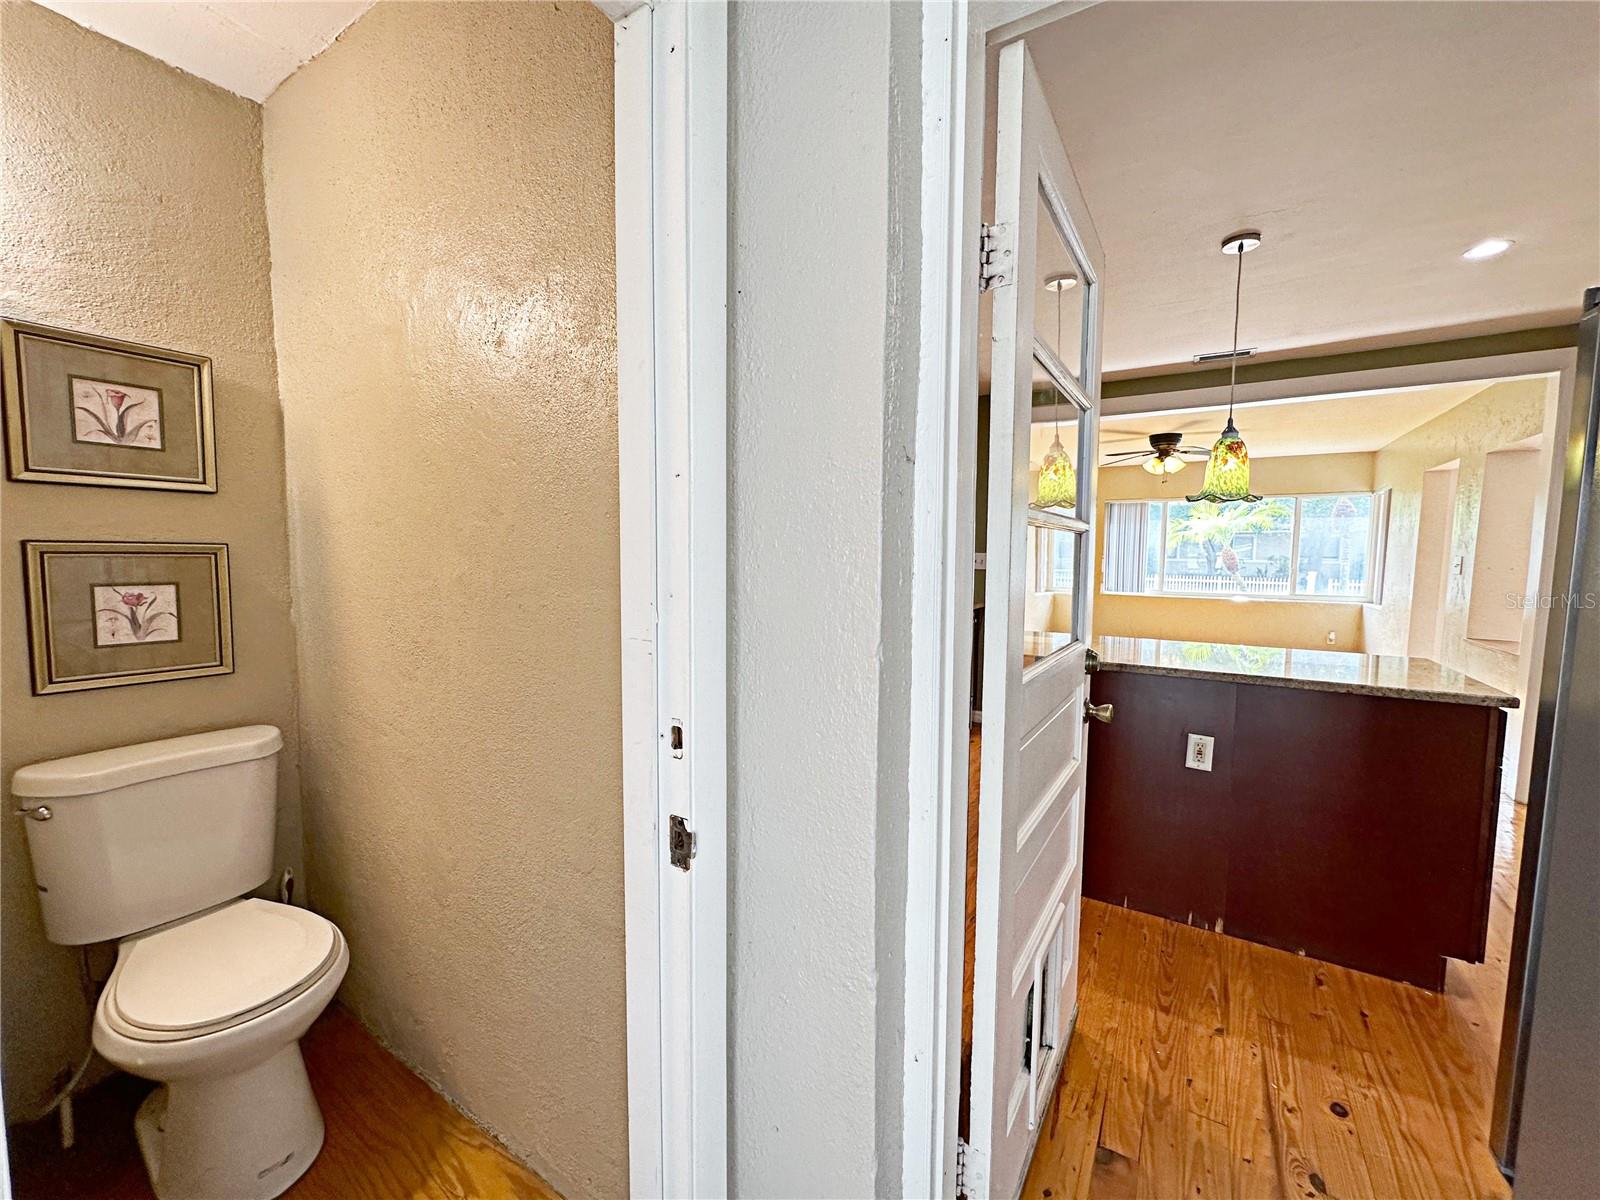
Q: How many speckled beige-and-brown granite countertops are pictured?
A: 1